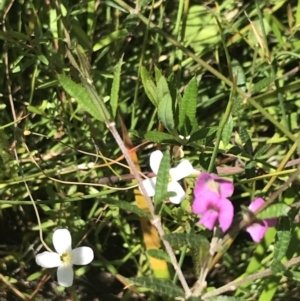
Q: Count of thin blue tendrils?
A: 0